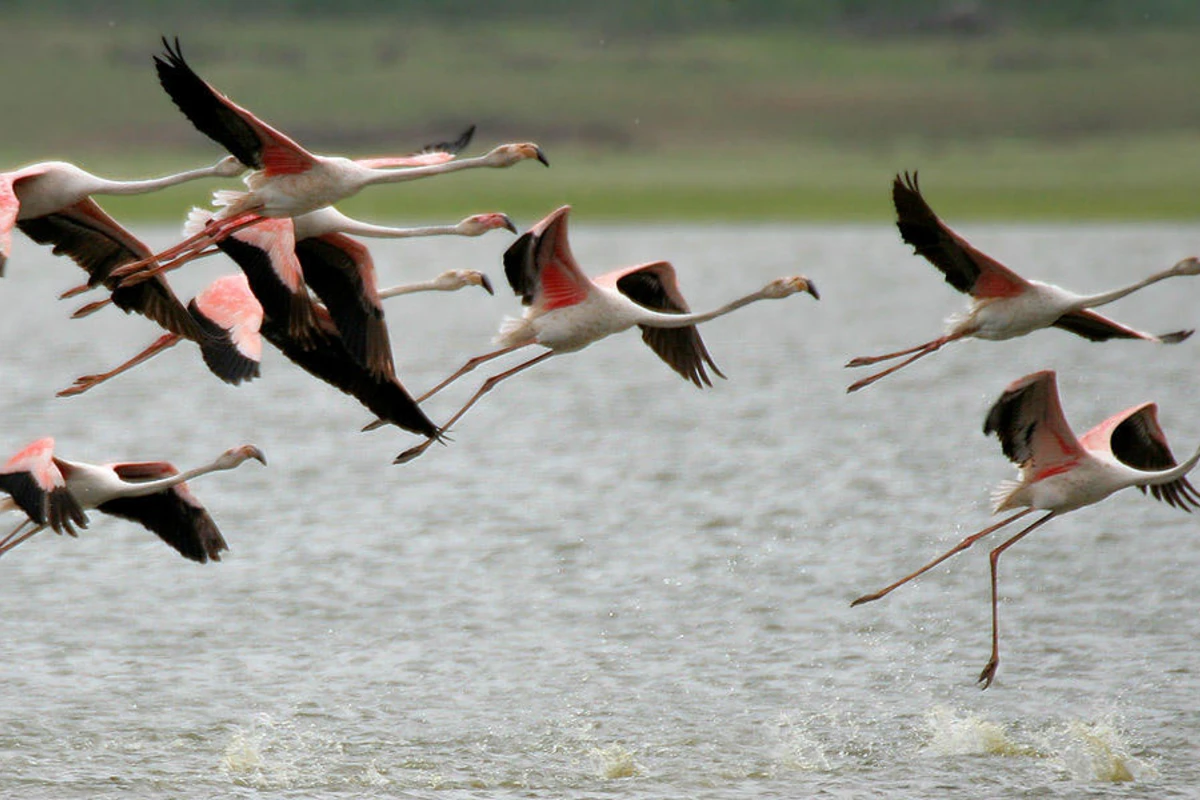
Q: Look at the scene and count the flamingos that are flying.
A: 8